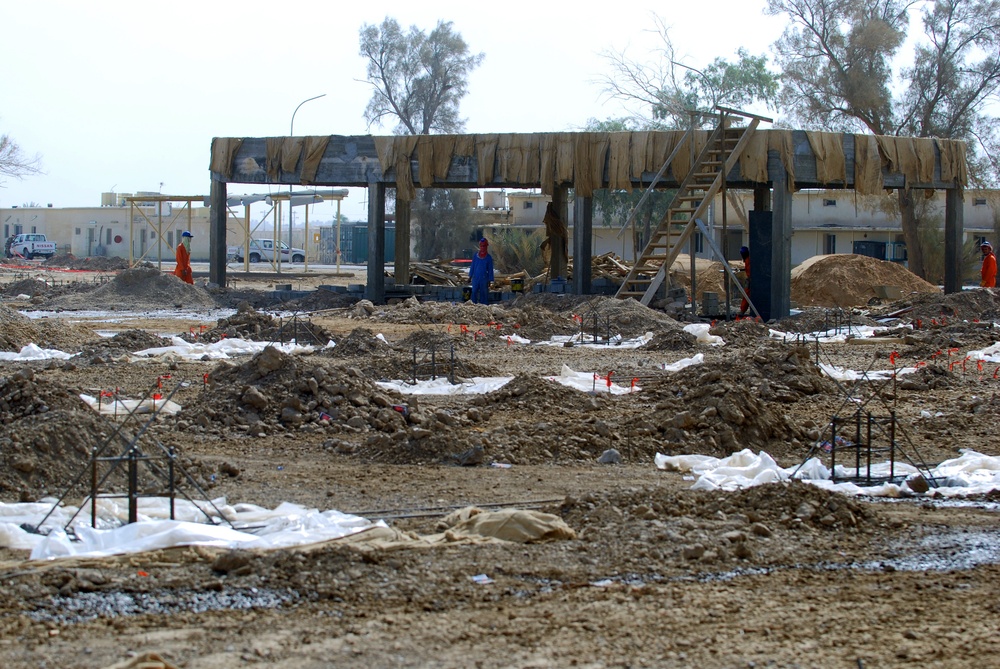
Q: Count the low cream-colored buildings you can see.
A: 2